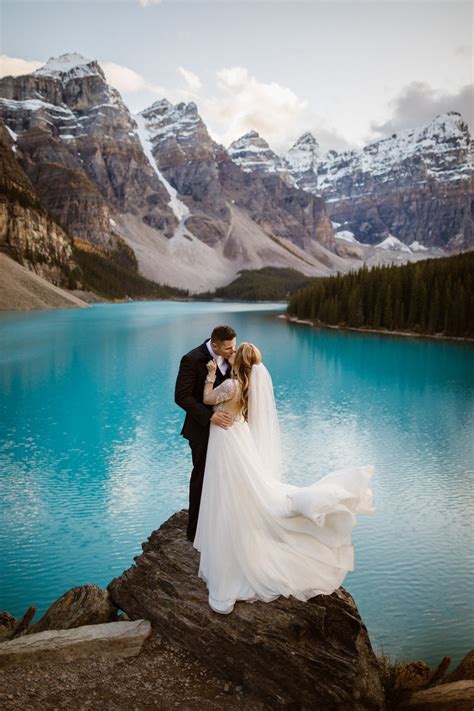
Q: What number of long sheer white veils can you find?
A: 1